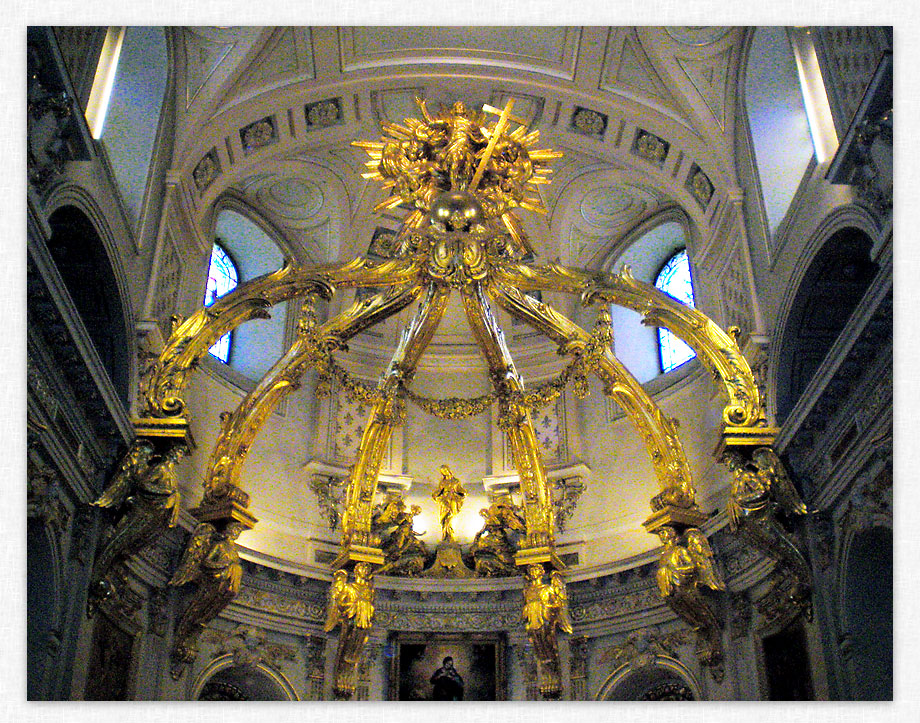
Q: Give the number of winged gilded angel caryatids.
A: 6